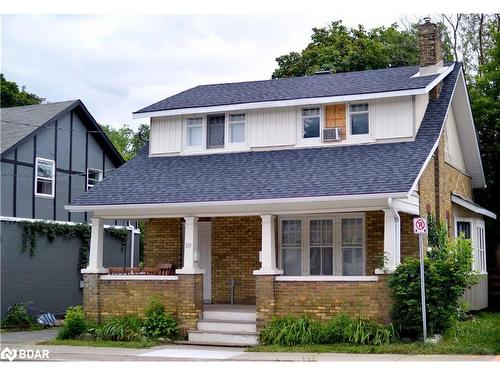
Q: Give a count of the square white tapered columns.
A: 4